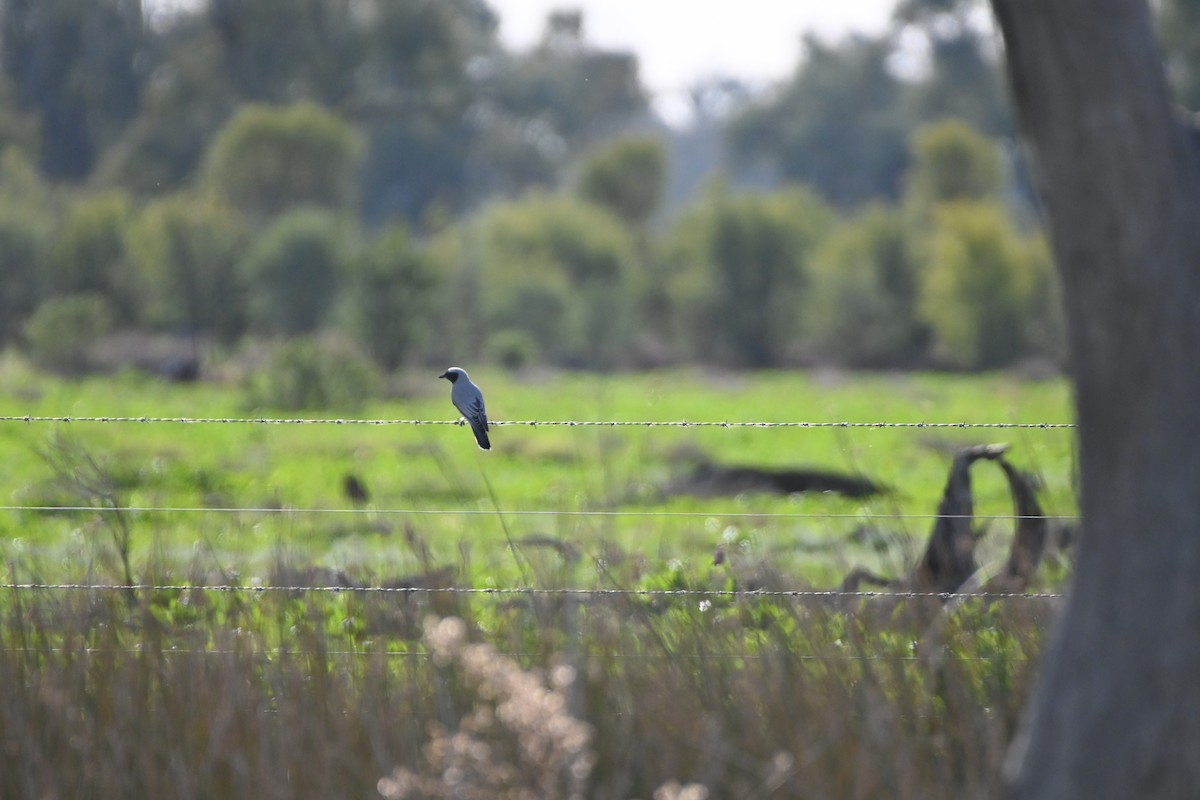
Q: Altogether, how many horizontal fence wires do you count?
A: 4